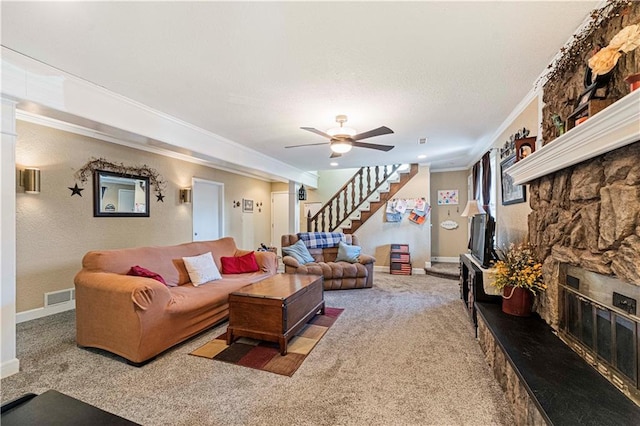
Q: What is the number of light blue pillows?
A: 2